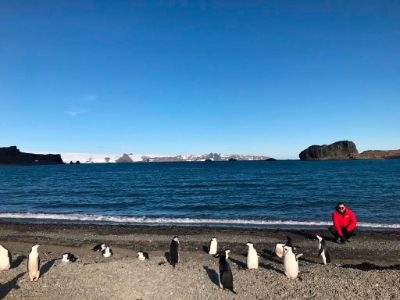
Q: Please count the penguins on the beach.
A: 13